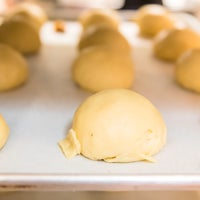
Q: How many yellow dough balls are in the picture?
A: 11